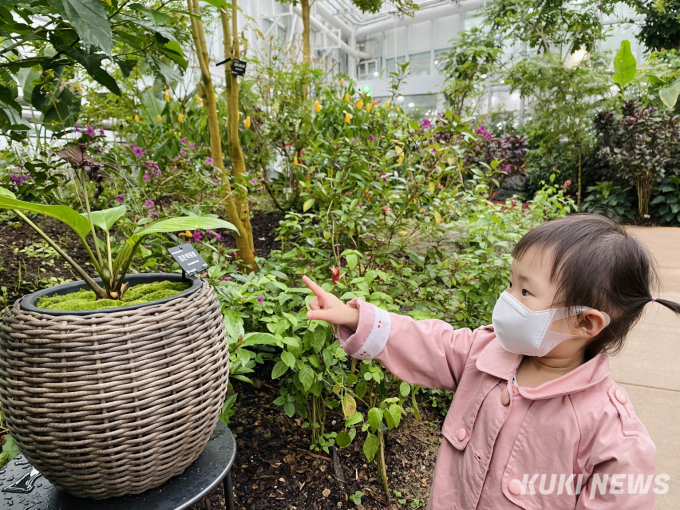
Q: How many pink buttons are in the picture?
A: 4